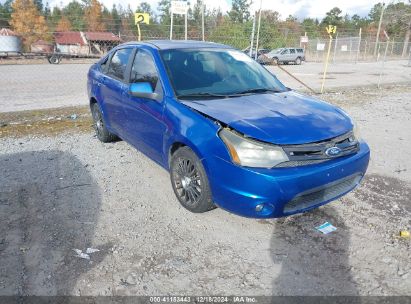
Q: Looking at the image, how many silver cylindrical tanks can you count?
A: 1